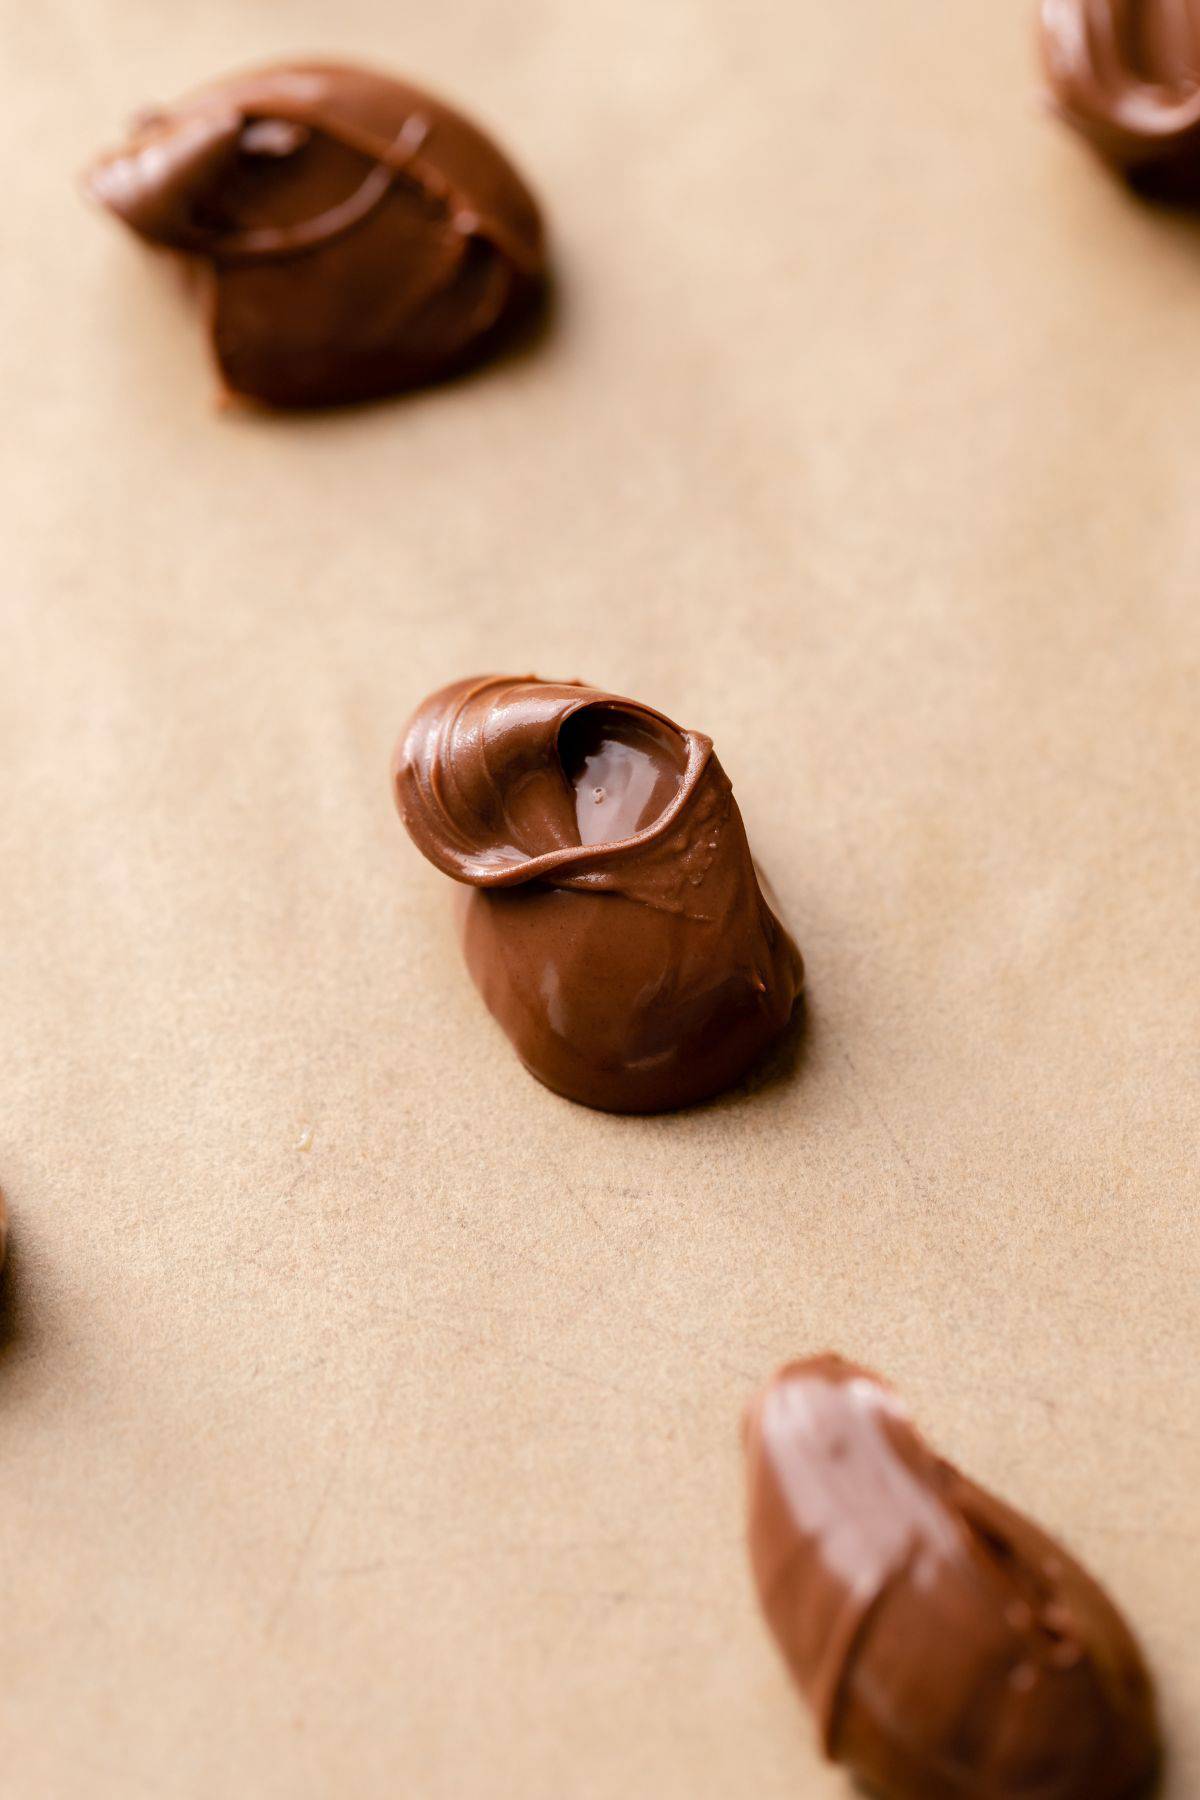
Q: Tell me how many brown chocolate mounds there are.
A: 5